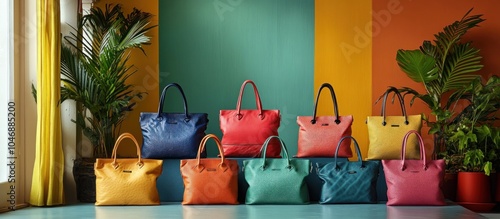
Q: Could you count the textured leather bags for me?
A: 9